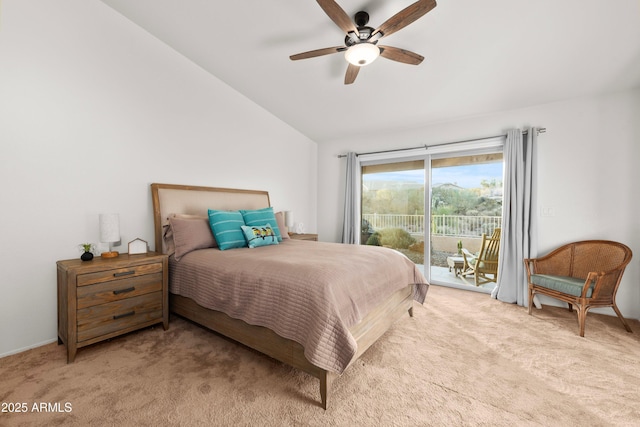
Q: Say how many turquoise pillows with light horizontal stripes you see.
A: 2